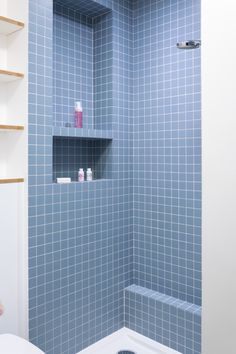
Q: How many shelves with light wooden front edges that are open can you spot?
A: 4